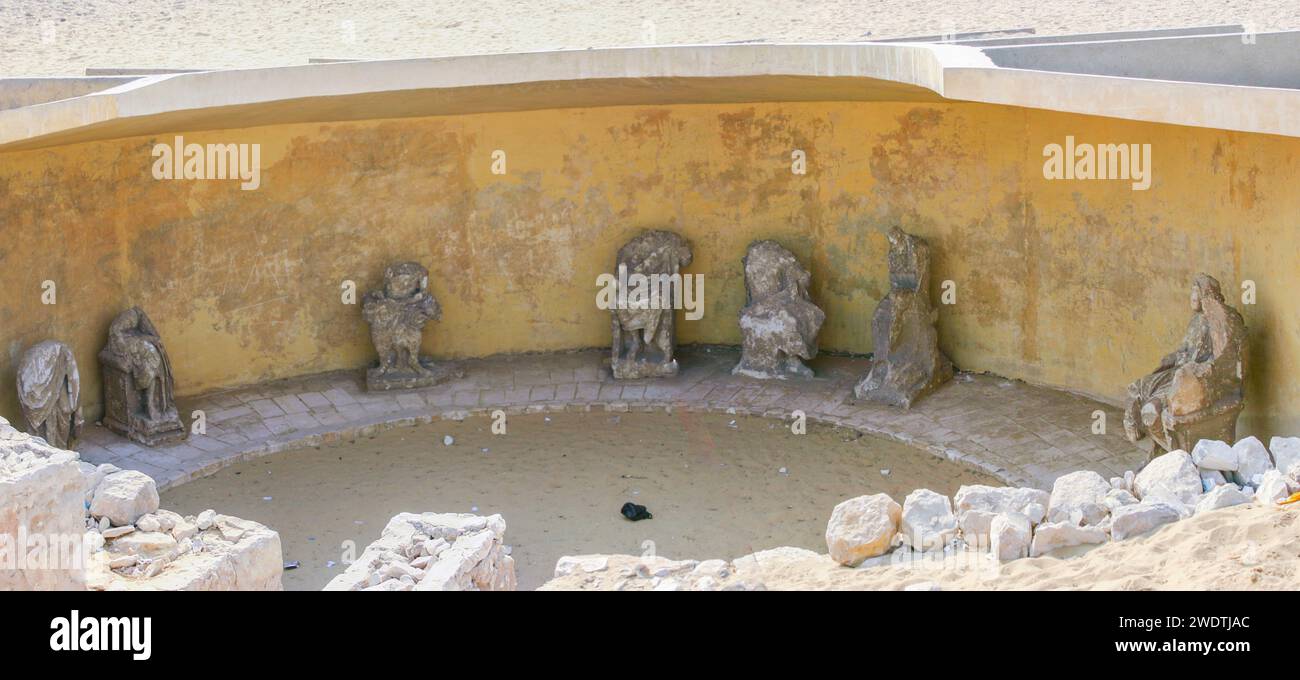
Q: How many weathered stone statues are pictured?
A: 7